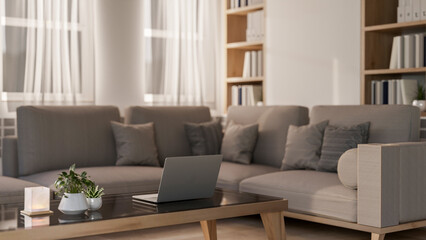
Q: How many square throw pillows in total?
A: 5